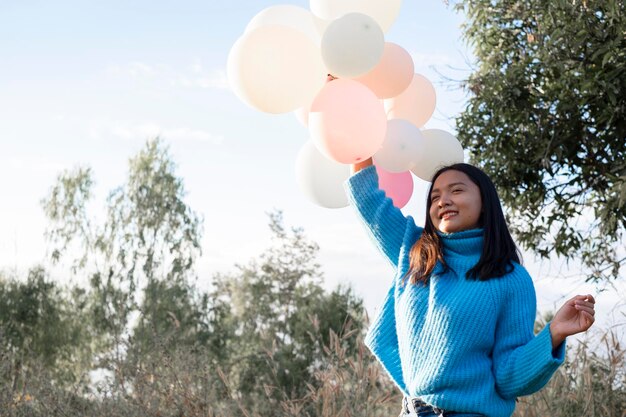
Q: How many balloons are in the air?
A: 12